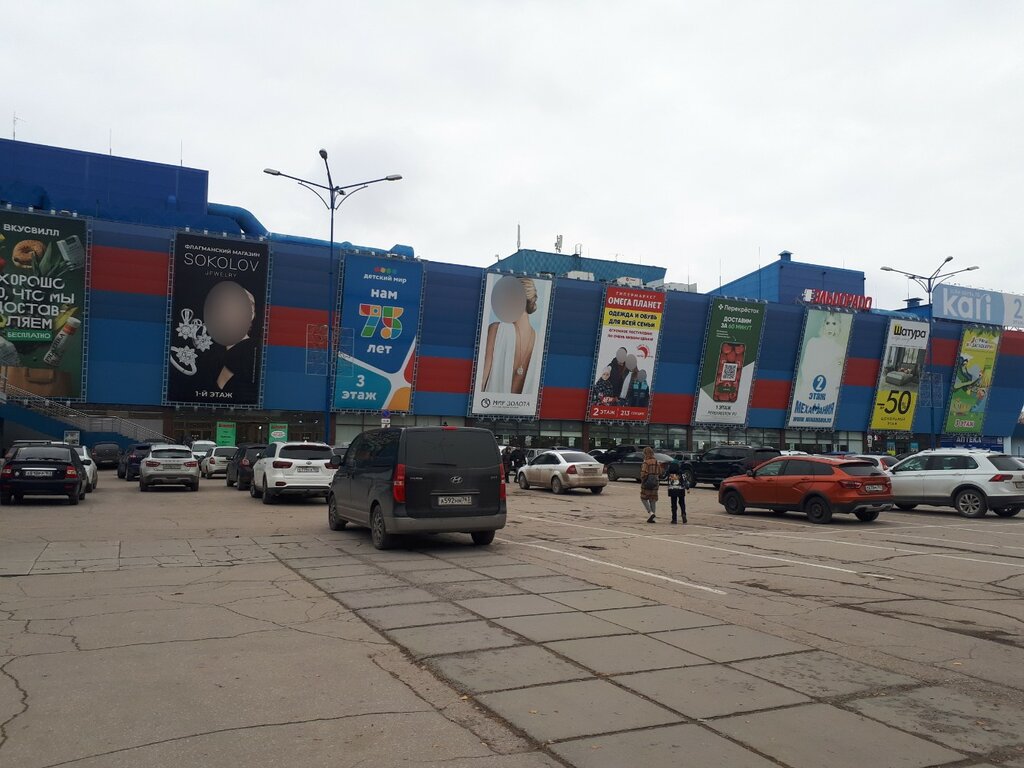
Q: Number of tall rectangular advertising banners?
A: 9